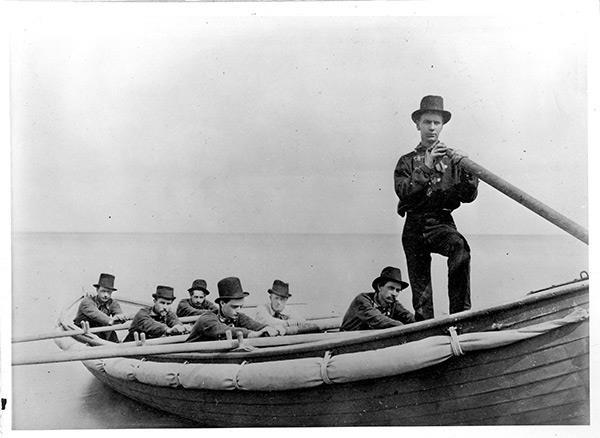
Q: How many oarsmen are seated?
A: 6